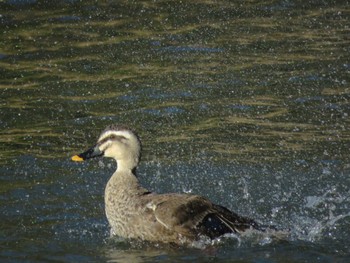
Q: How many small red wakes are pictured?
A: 0